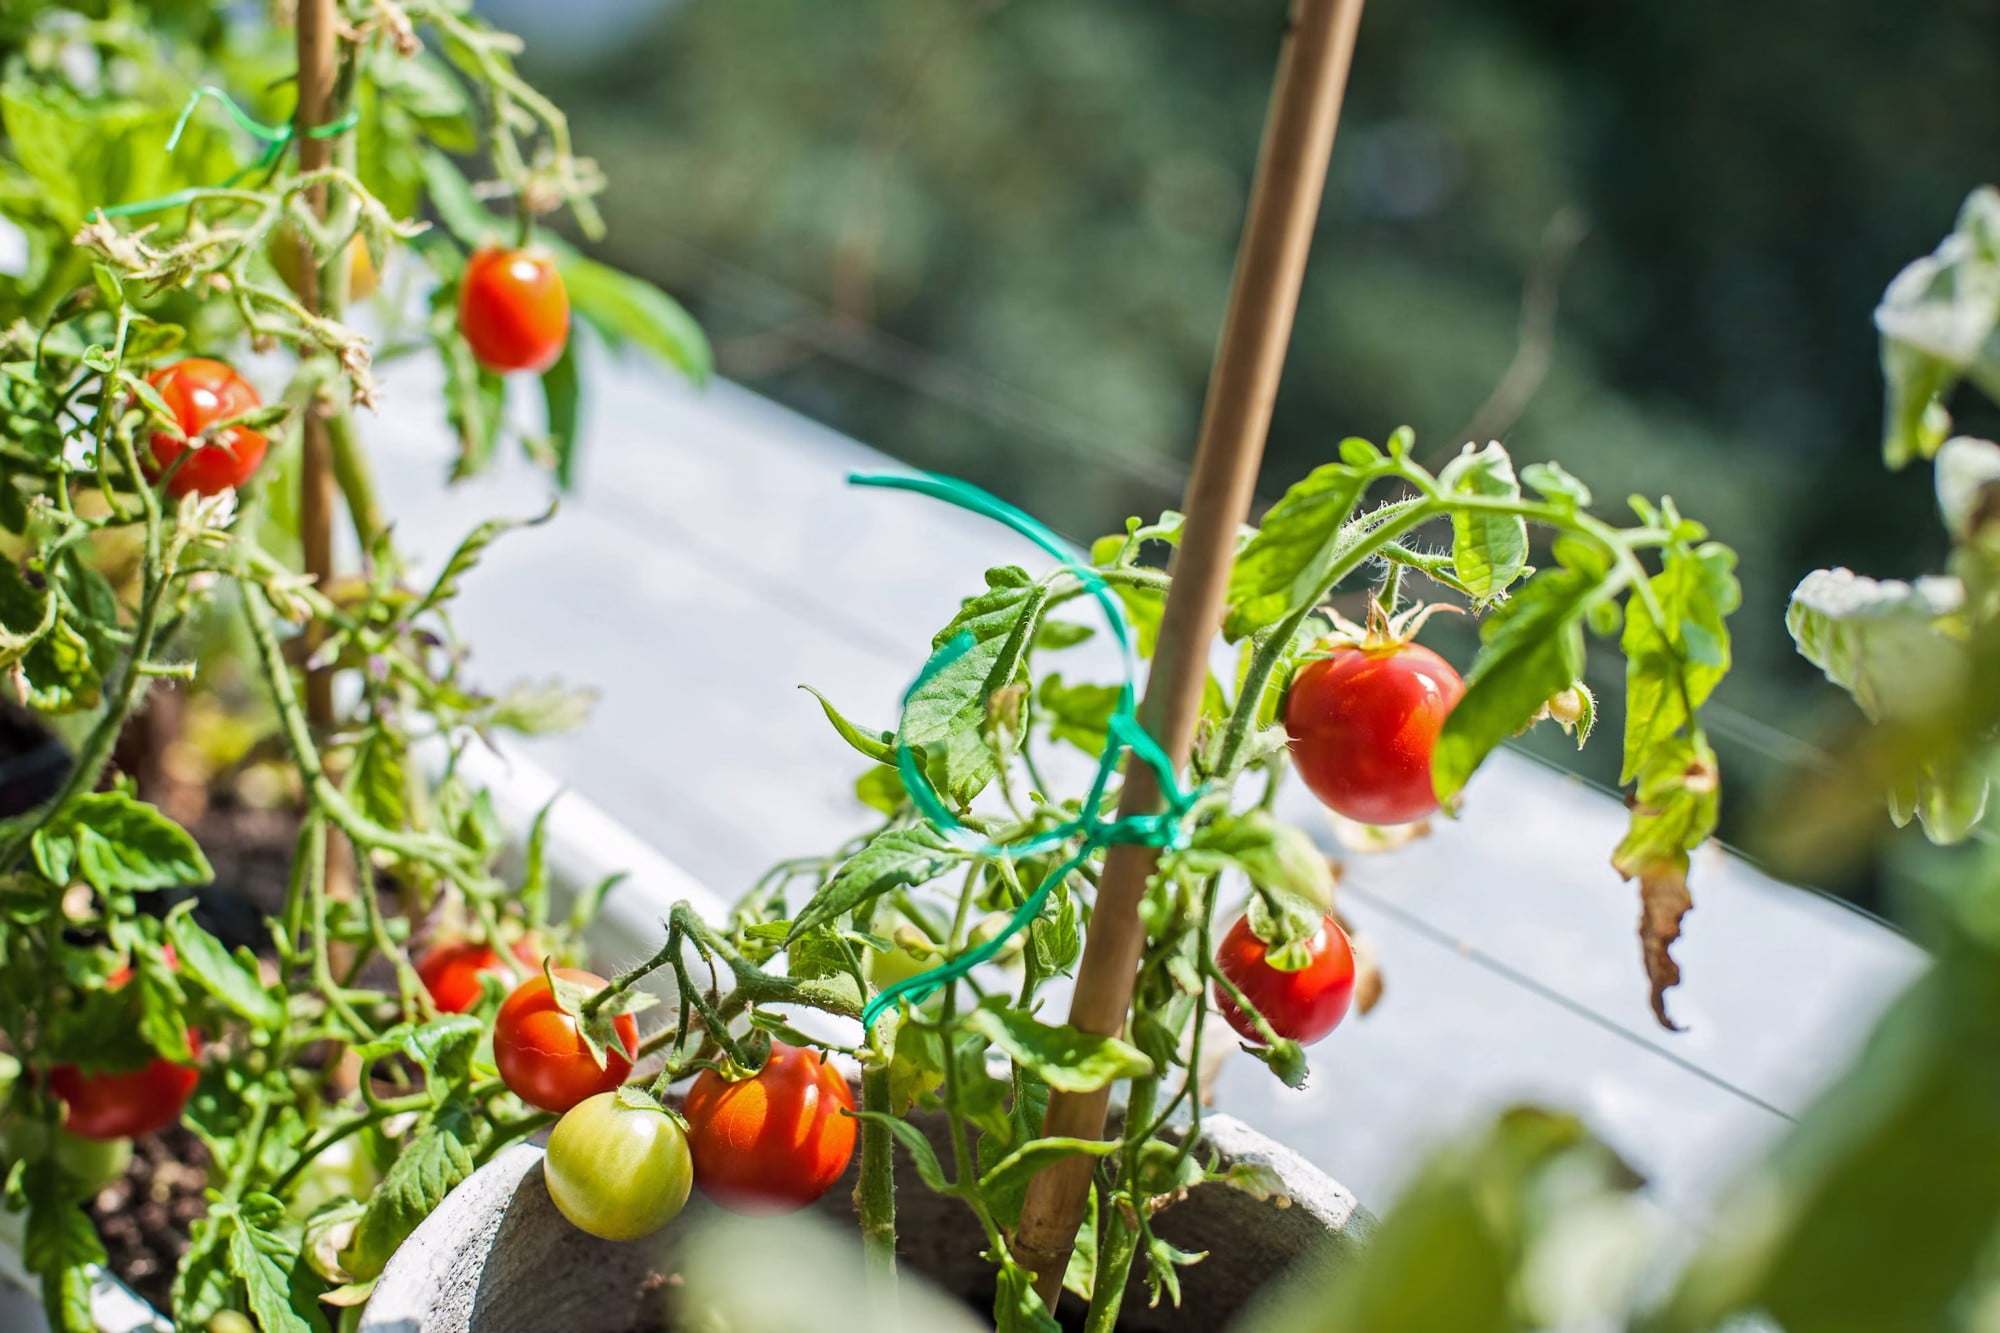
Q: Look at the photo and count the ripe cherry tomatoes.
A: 8